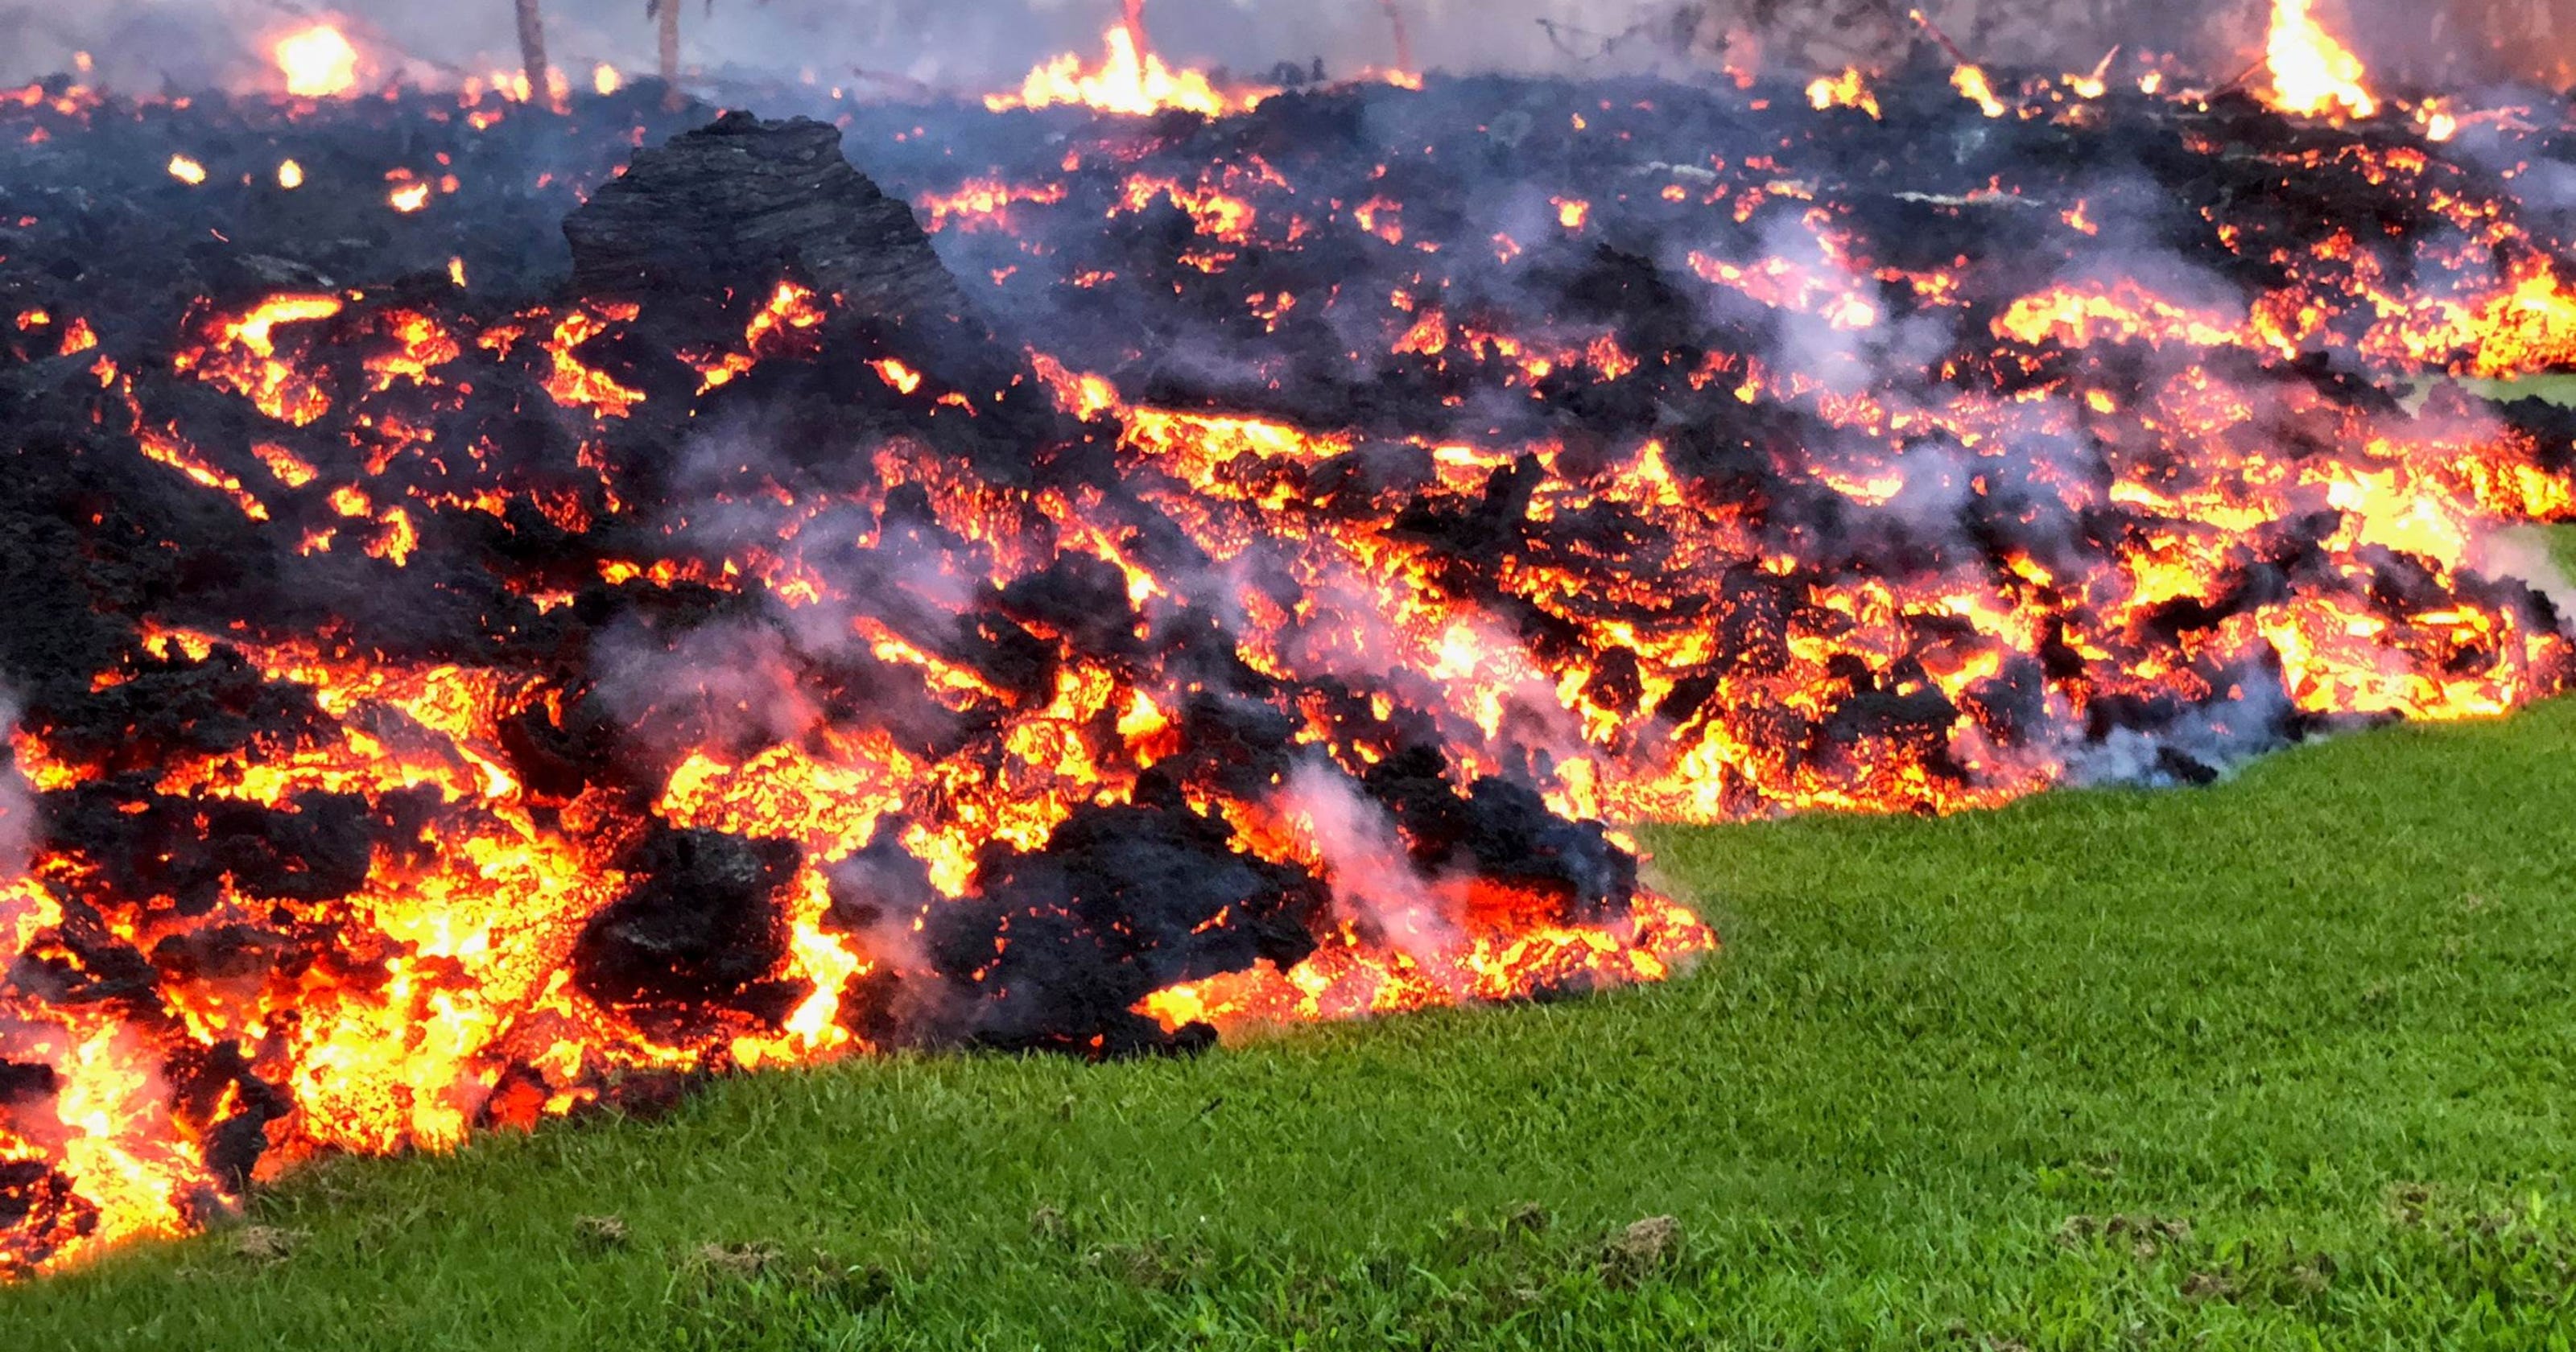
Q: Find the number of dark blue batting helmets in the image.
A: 0